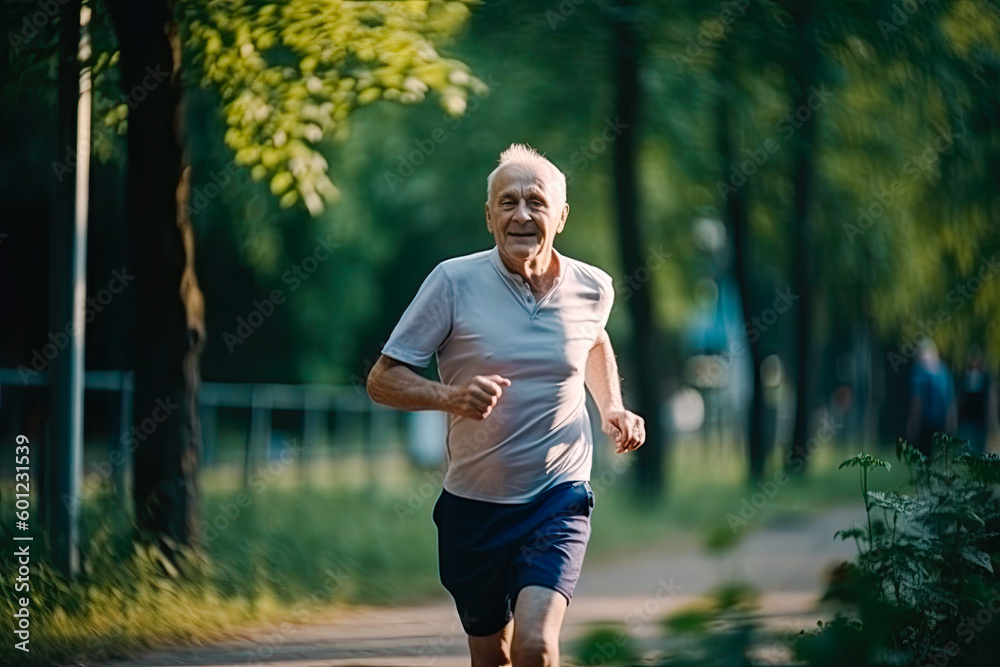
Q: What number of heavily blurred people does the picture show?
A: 2